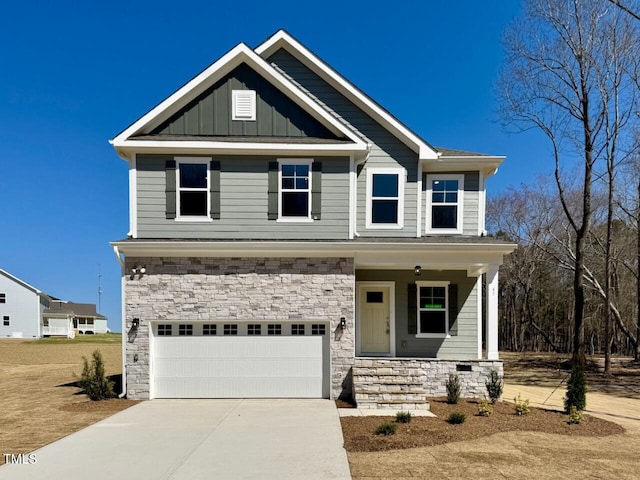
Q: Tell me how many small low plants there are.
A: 6